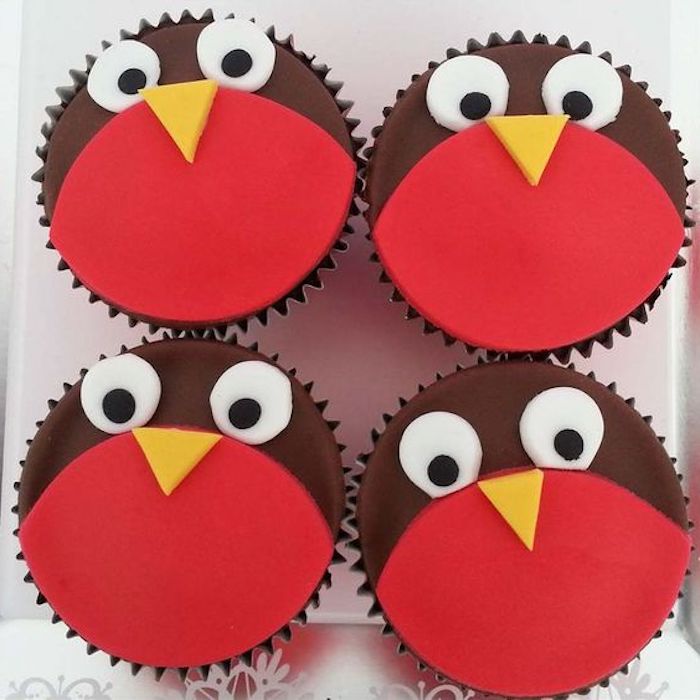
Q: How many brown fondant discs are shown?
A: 4